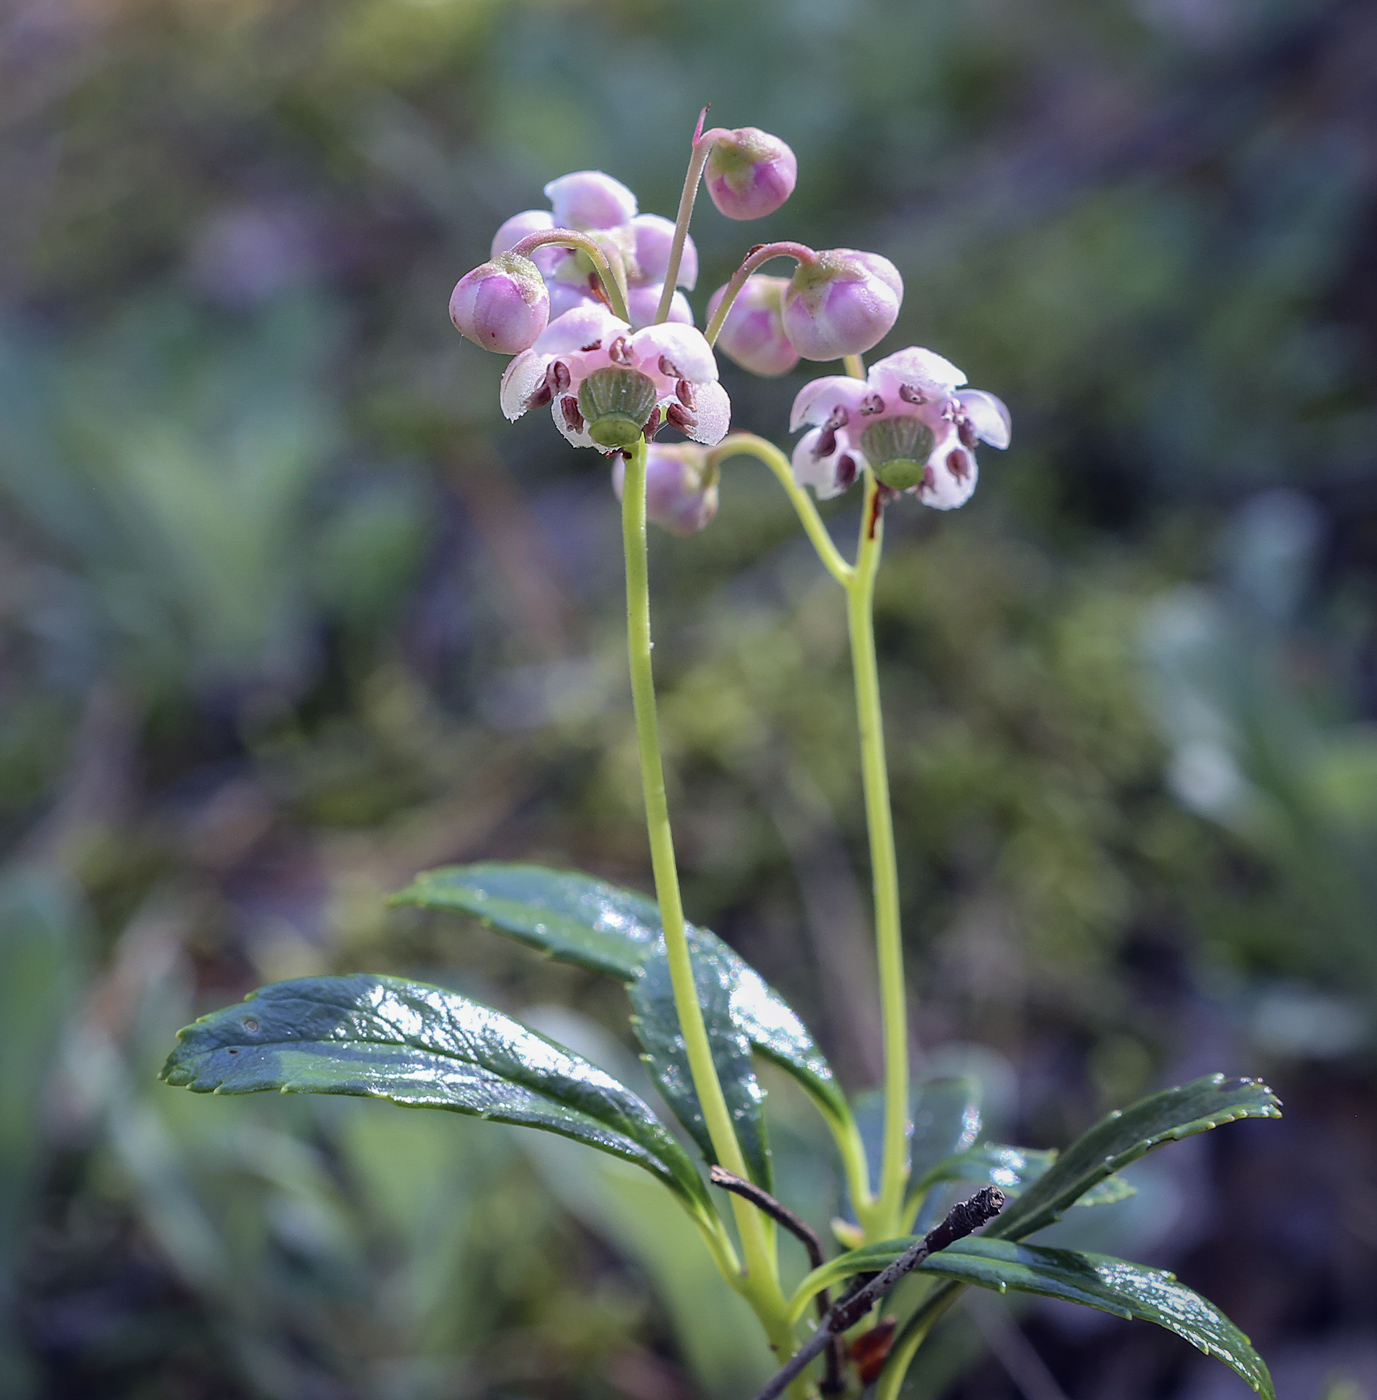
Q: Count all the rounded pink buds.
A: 5